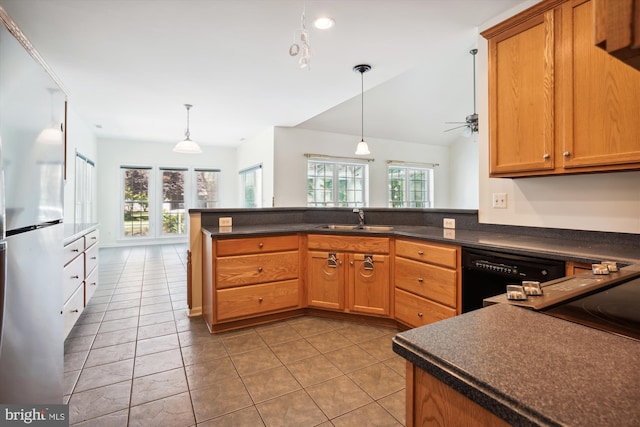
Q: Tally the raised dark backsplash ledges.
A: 1